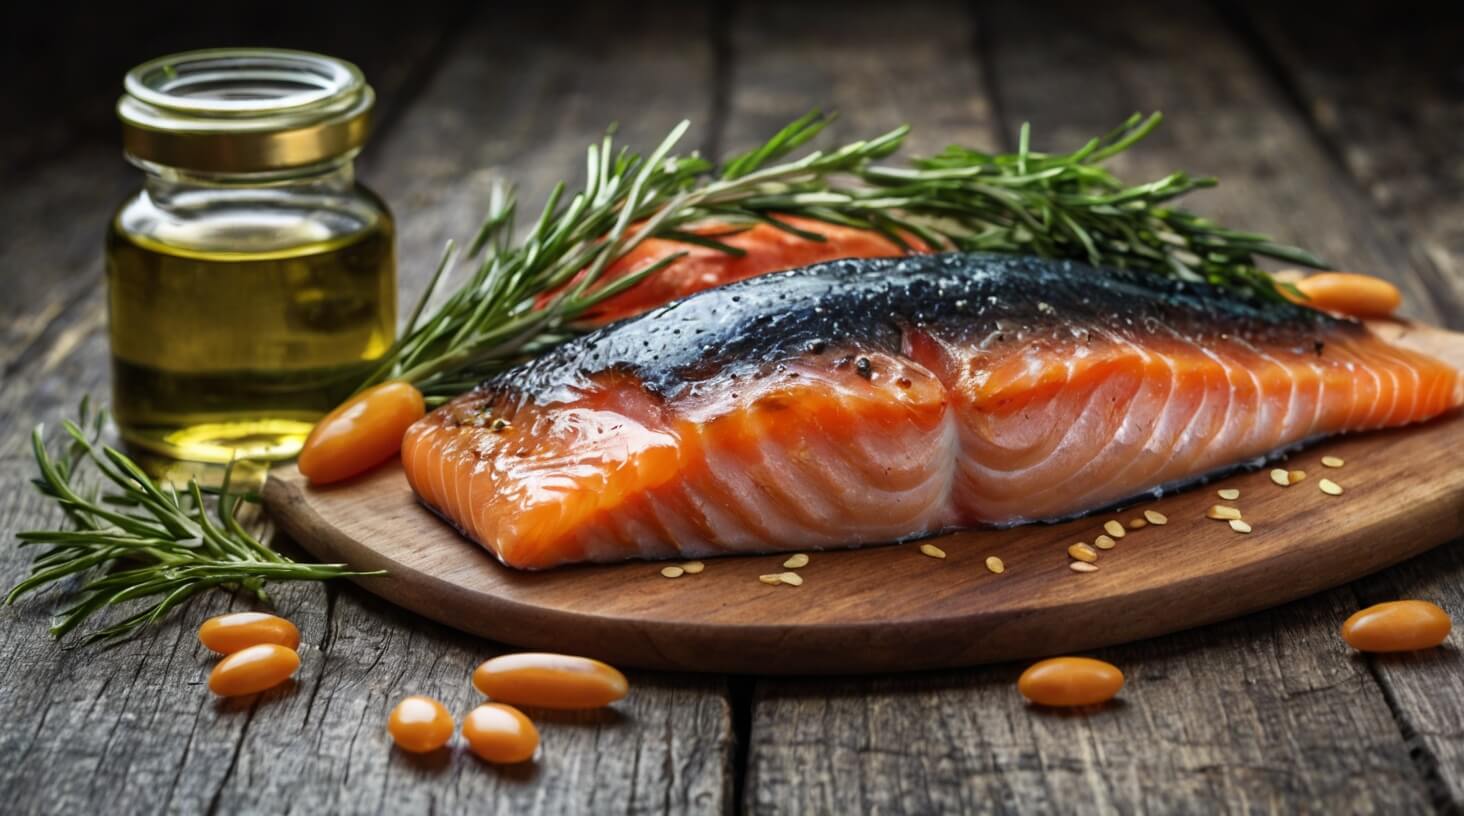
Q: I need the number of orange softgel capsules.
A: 9